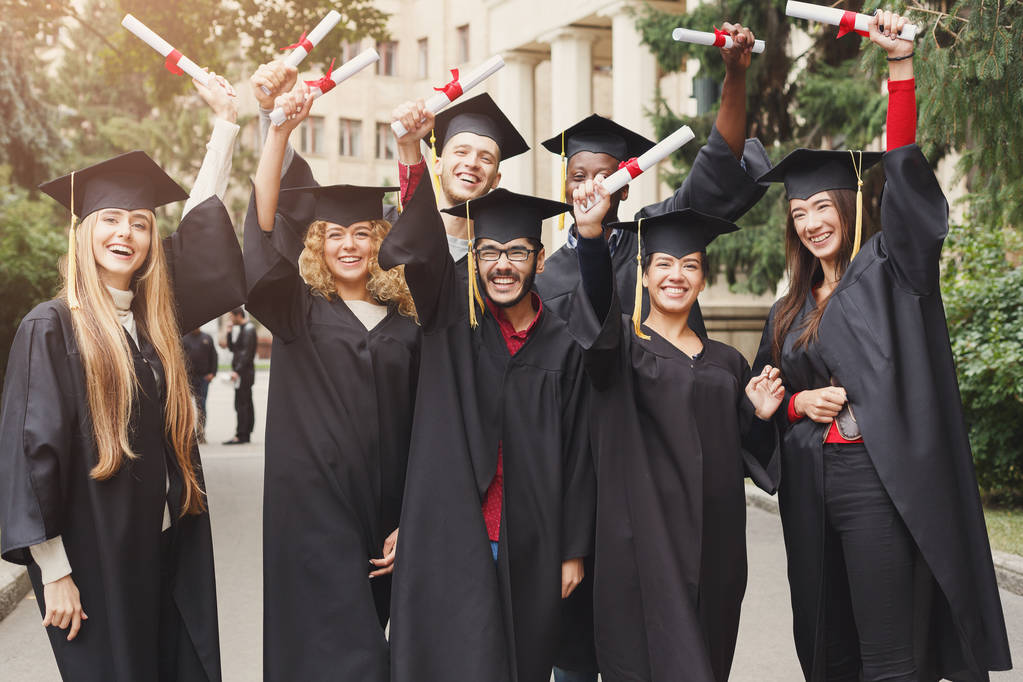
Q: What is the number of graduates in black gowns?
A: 7